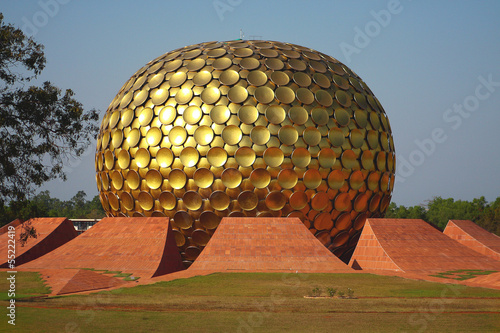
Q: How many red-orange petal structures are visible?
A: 5